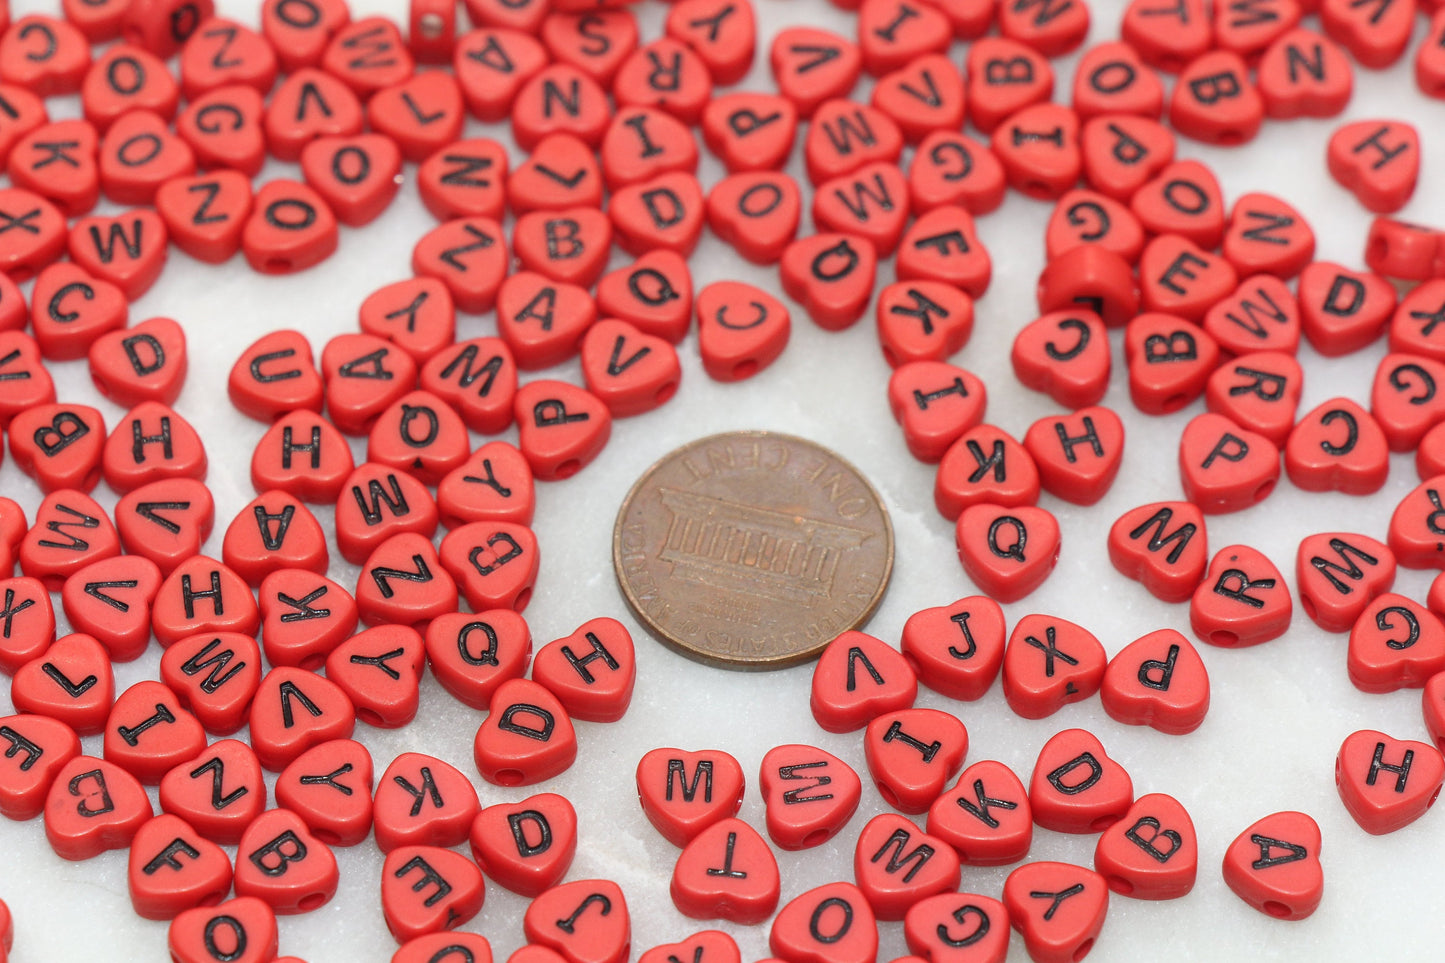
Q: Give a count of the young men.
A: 0